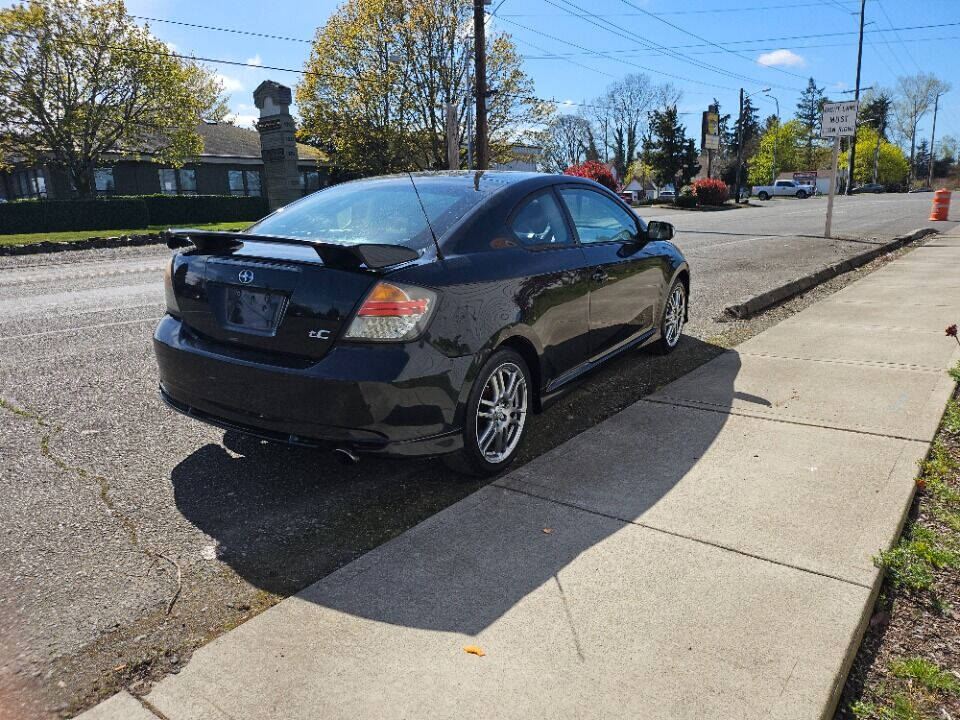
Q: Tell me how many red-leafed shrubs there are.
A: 2